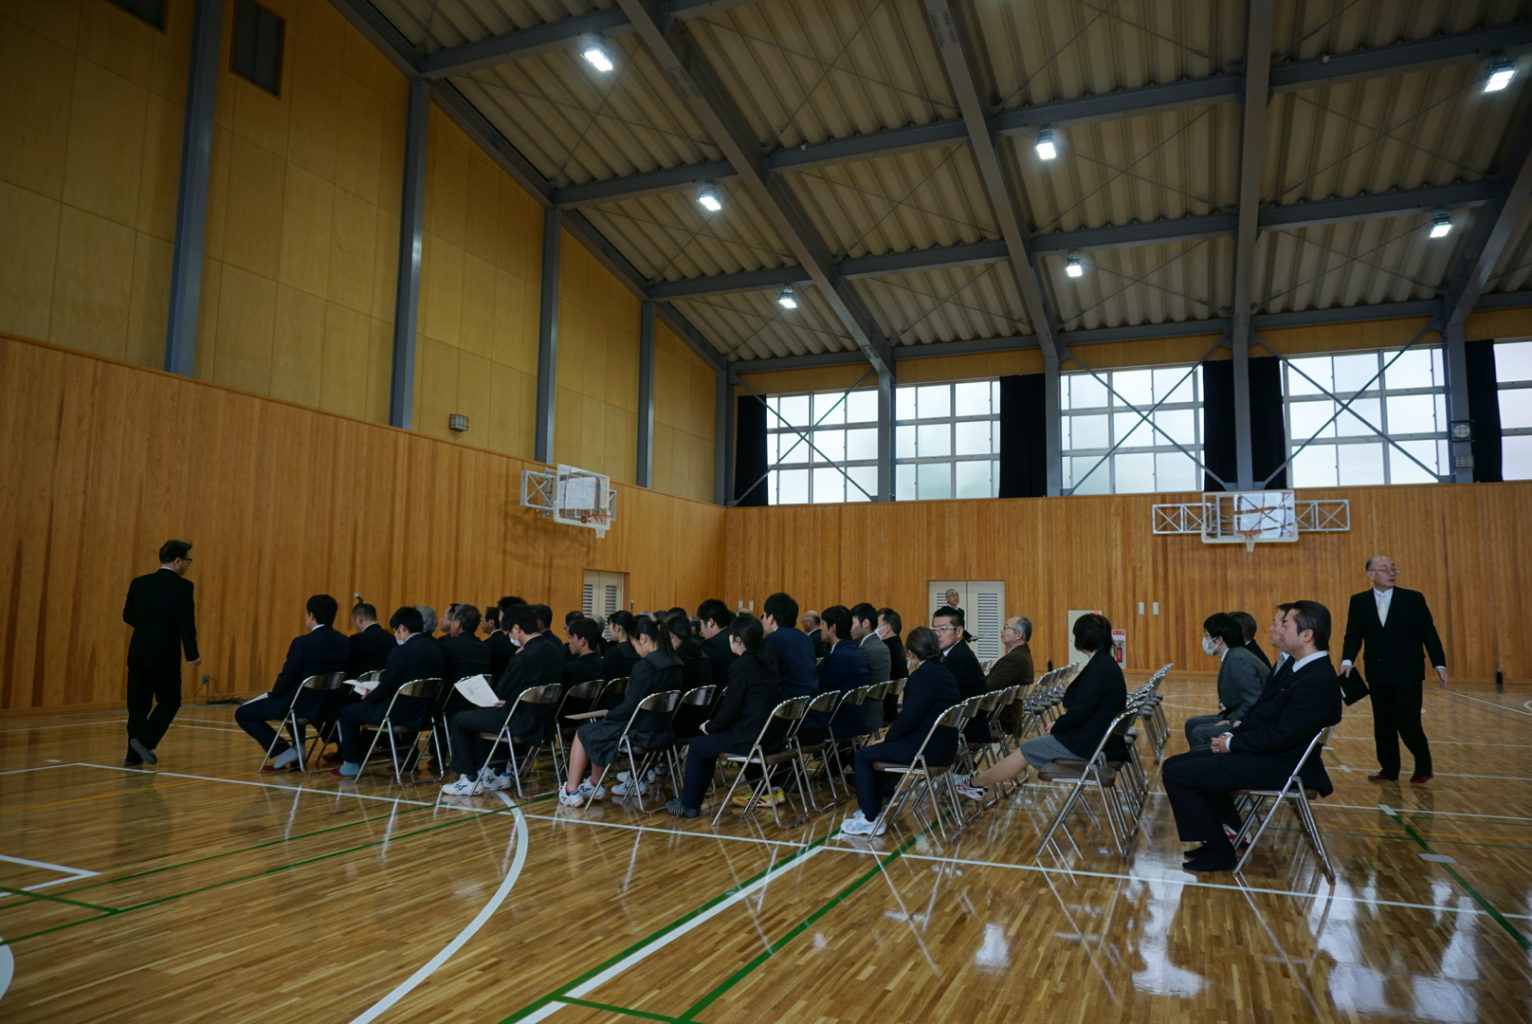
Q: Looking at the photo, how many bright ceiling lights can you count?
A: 7